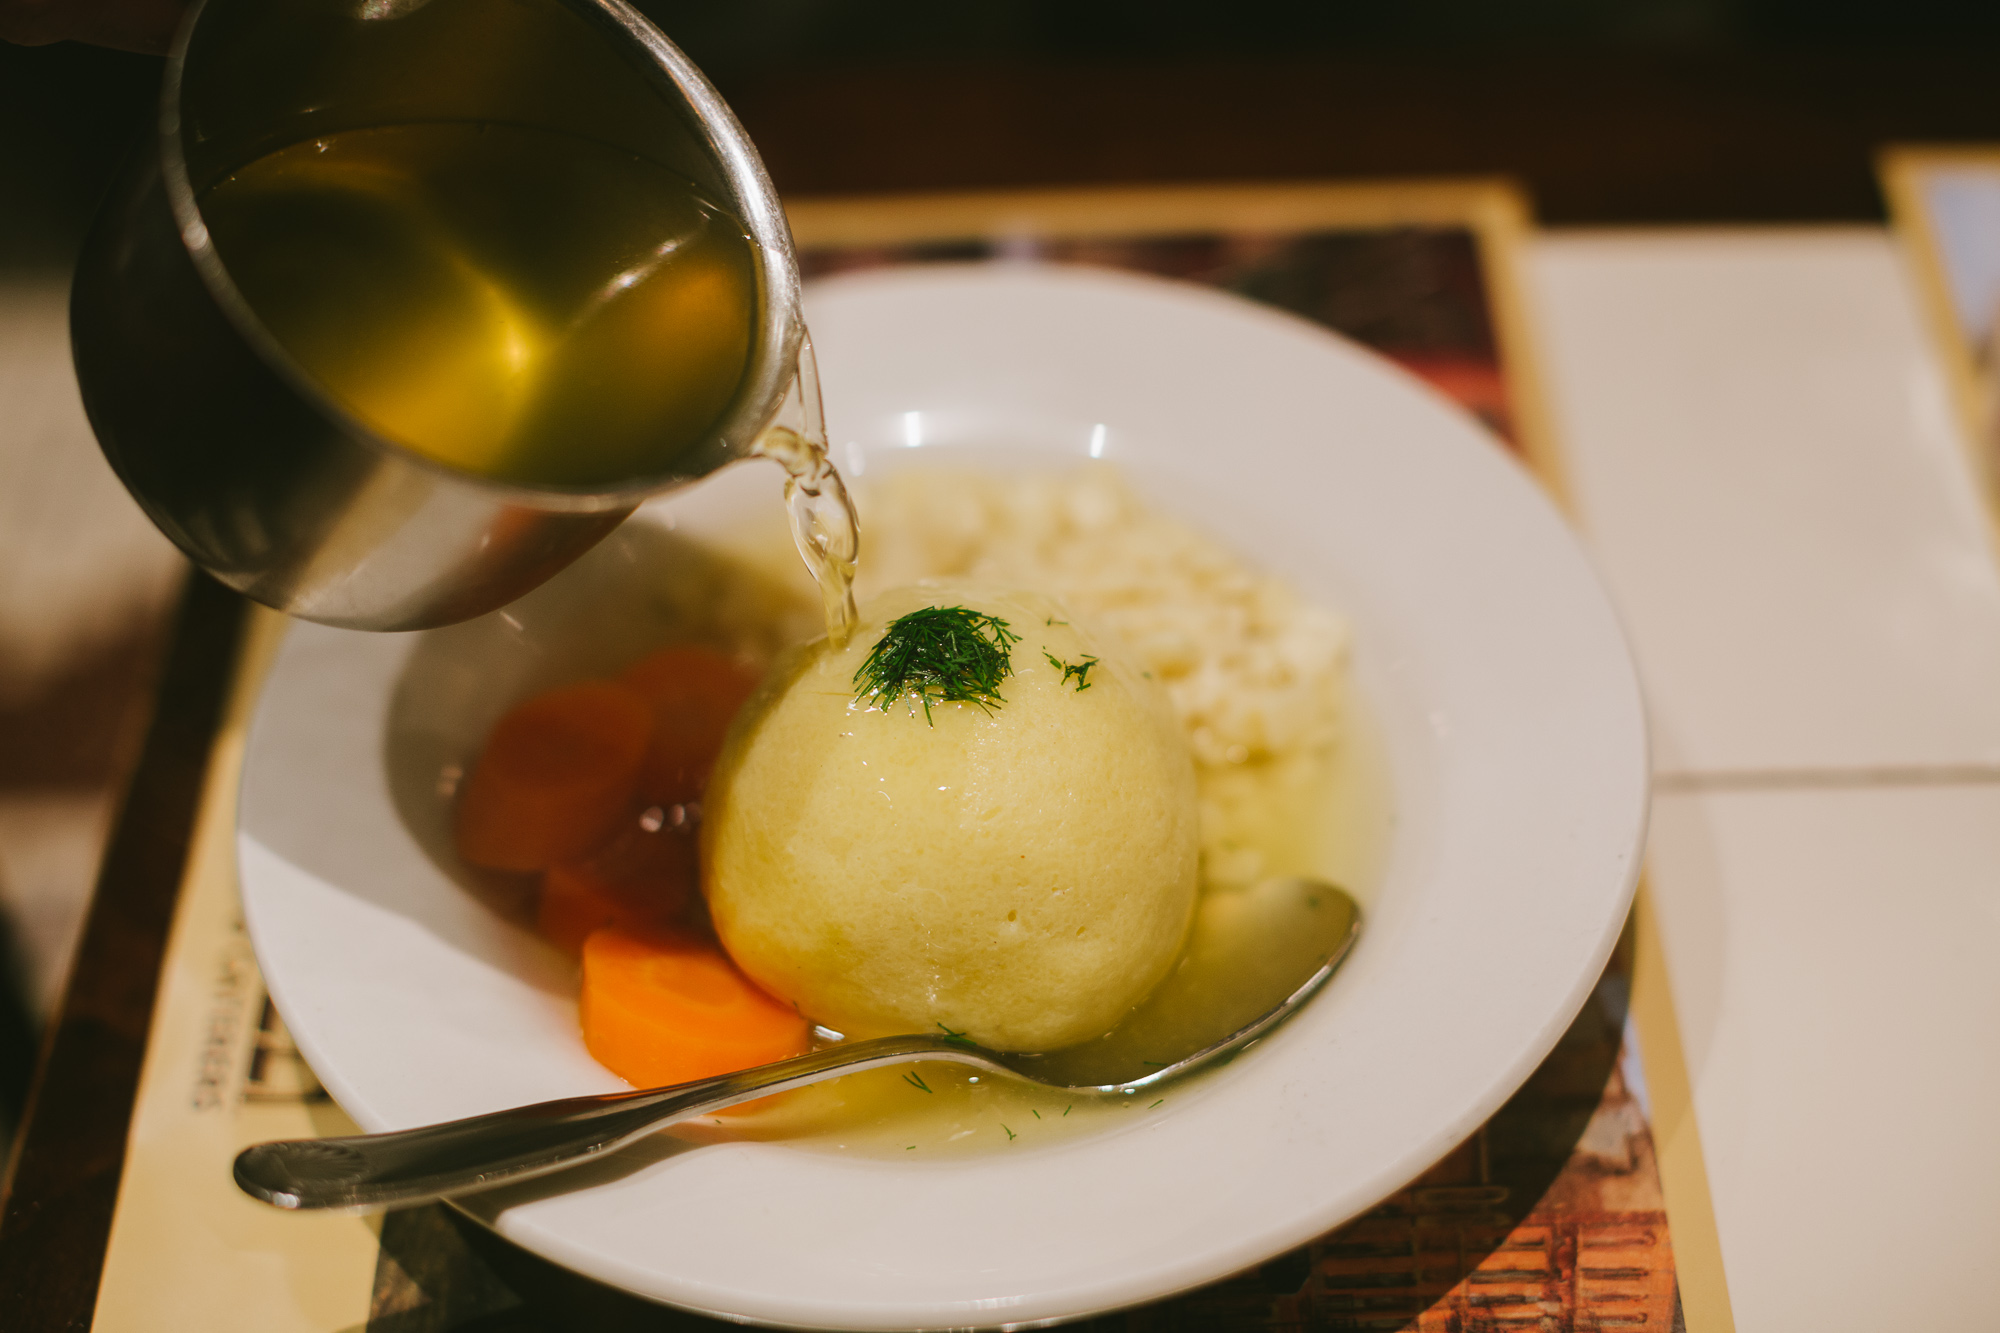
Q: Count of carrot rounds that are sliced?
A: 4